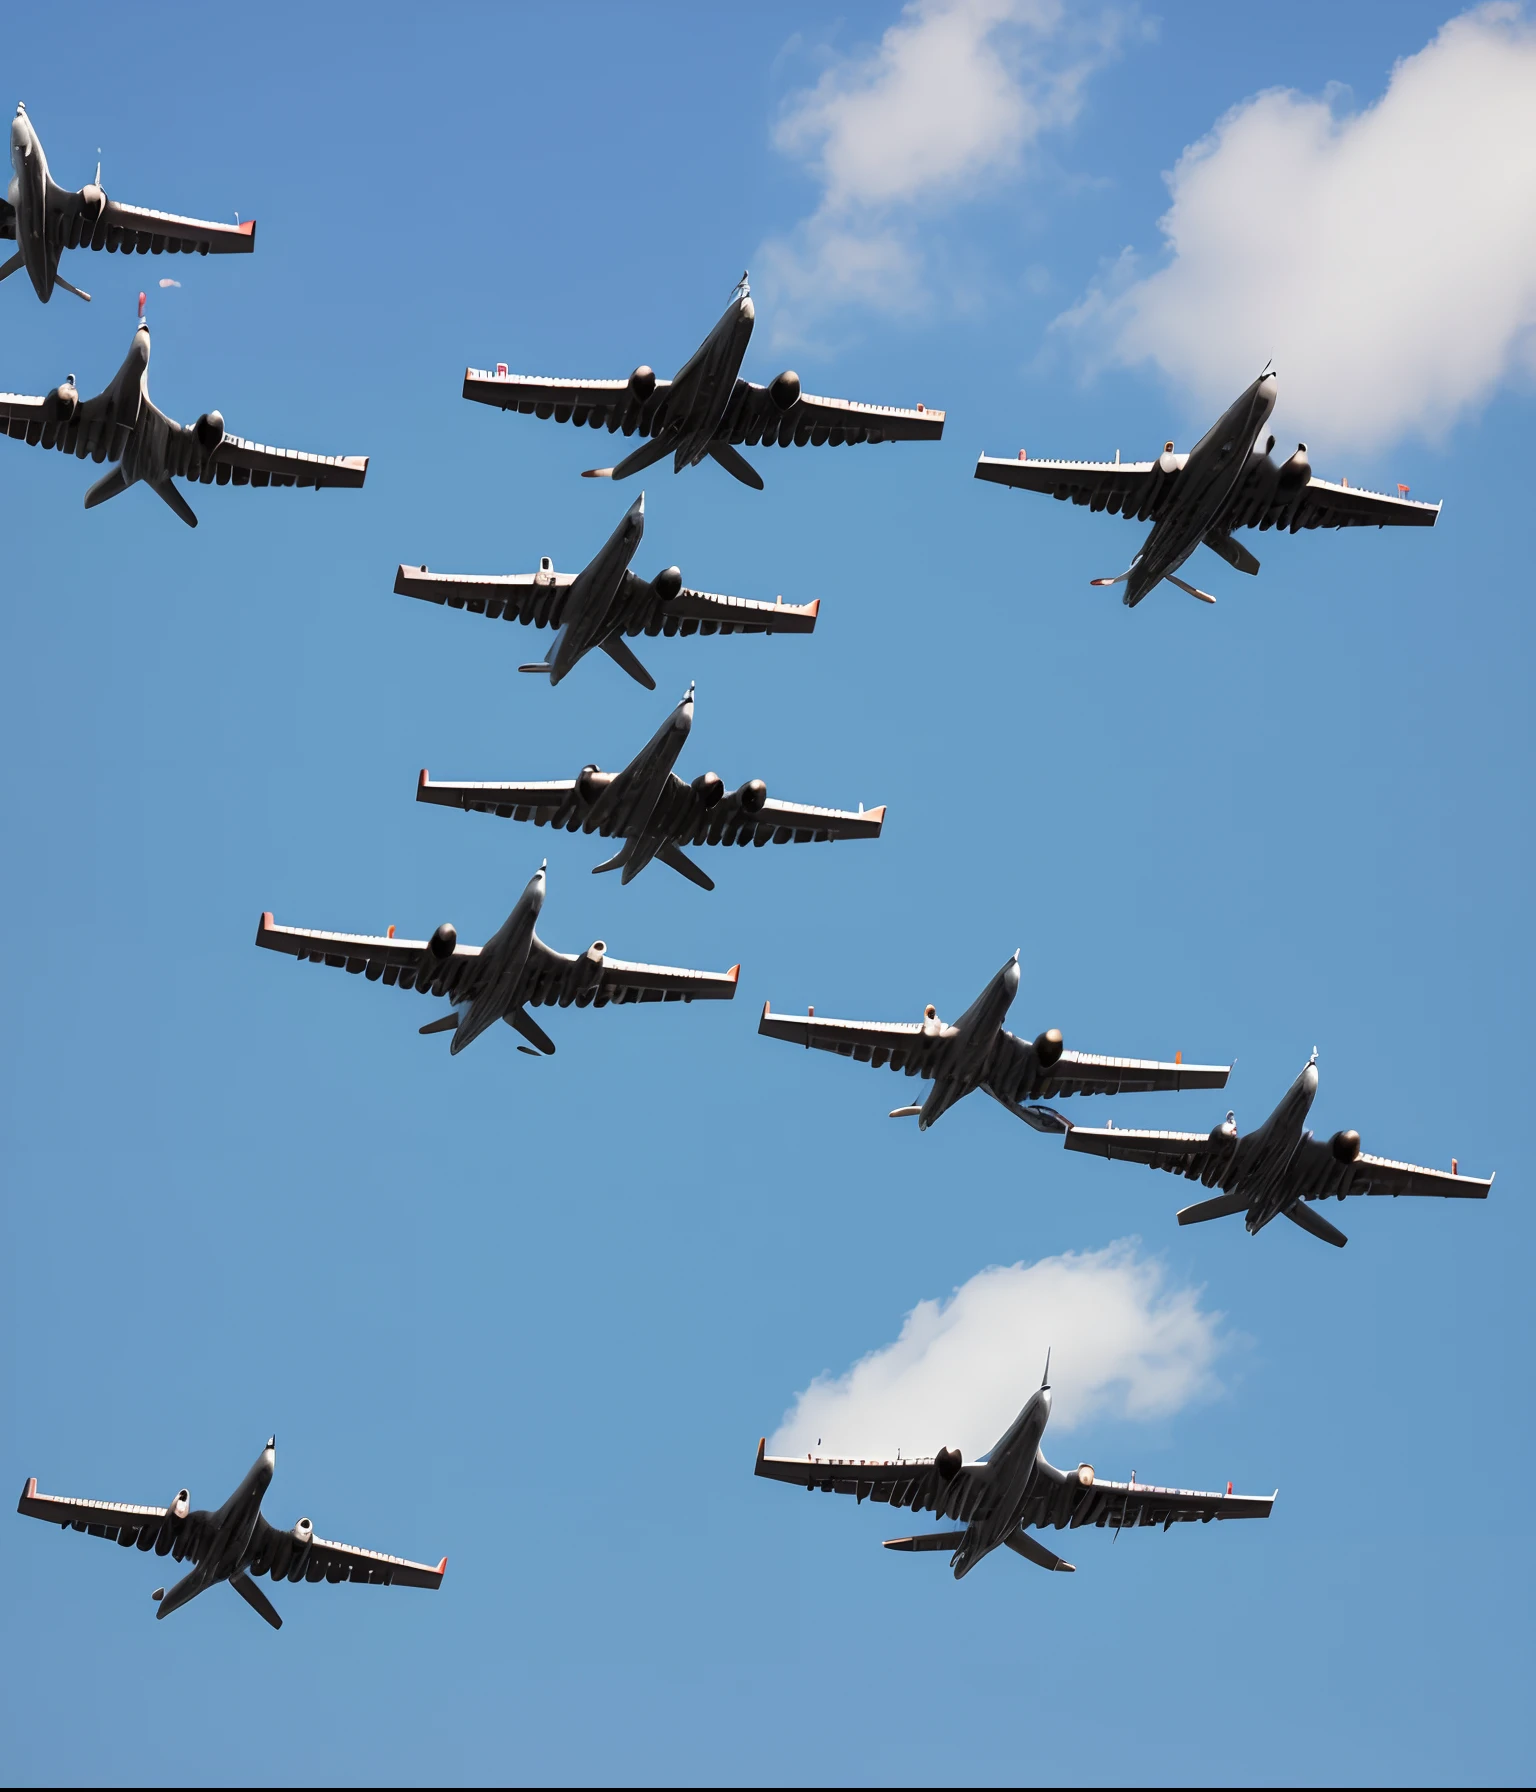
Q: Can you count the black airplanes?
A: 11